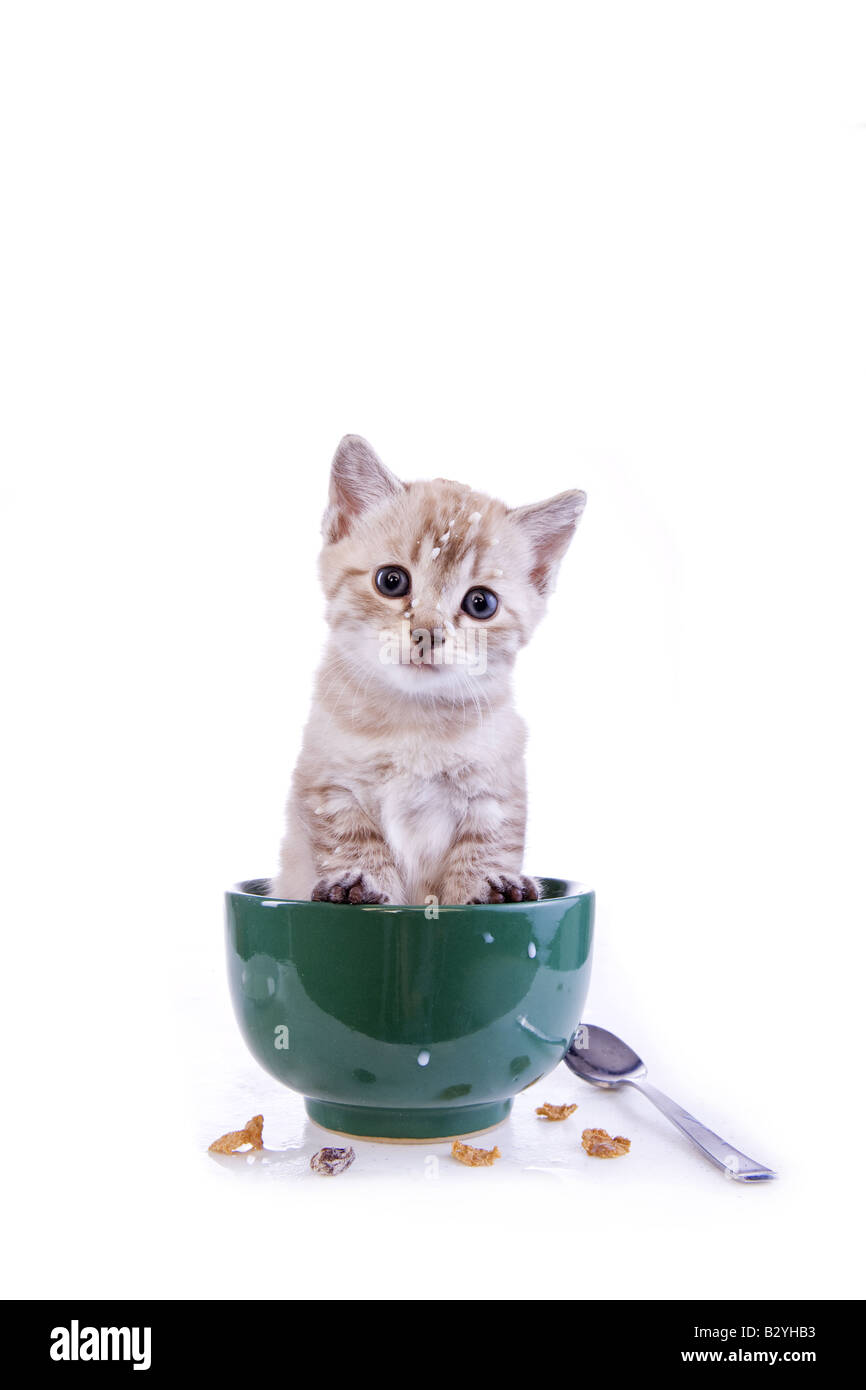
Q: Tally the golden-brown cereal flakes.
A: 4